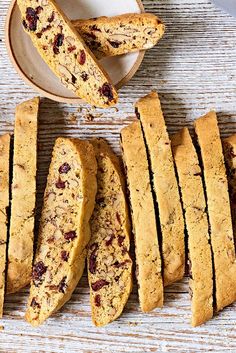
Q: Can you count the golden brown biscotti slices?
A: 11